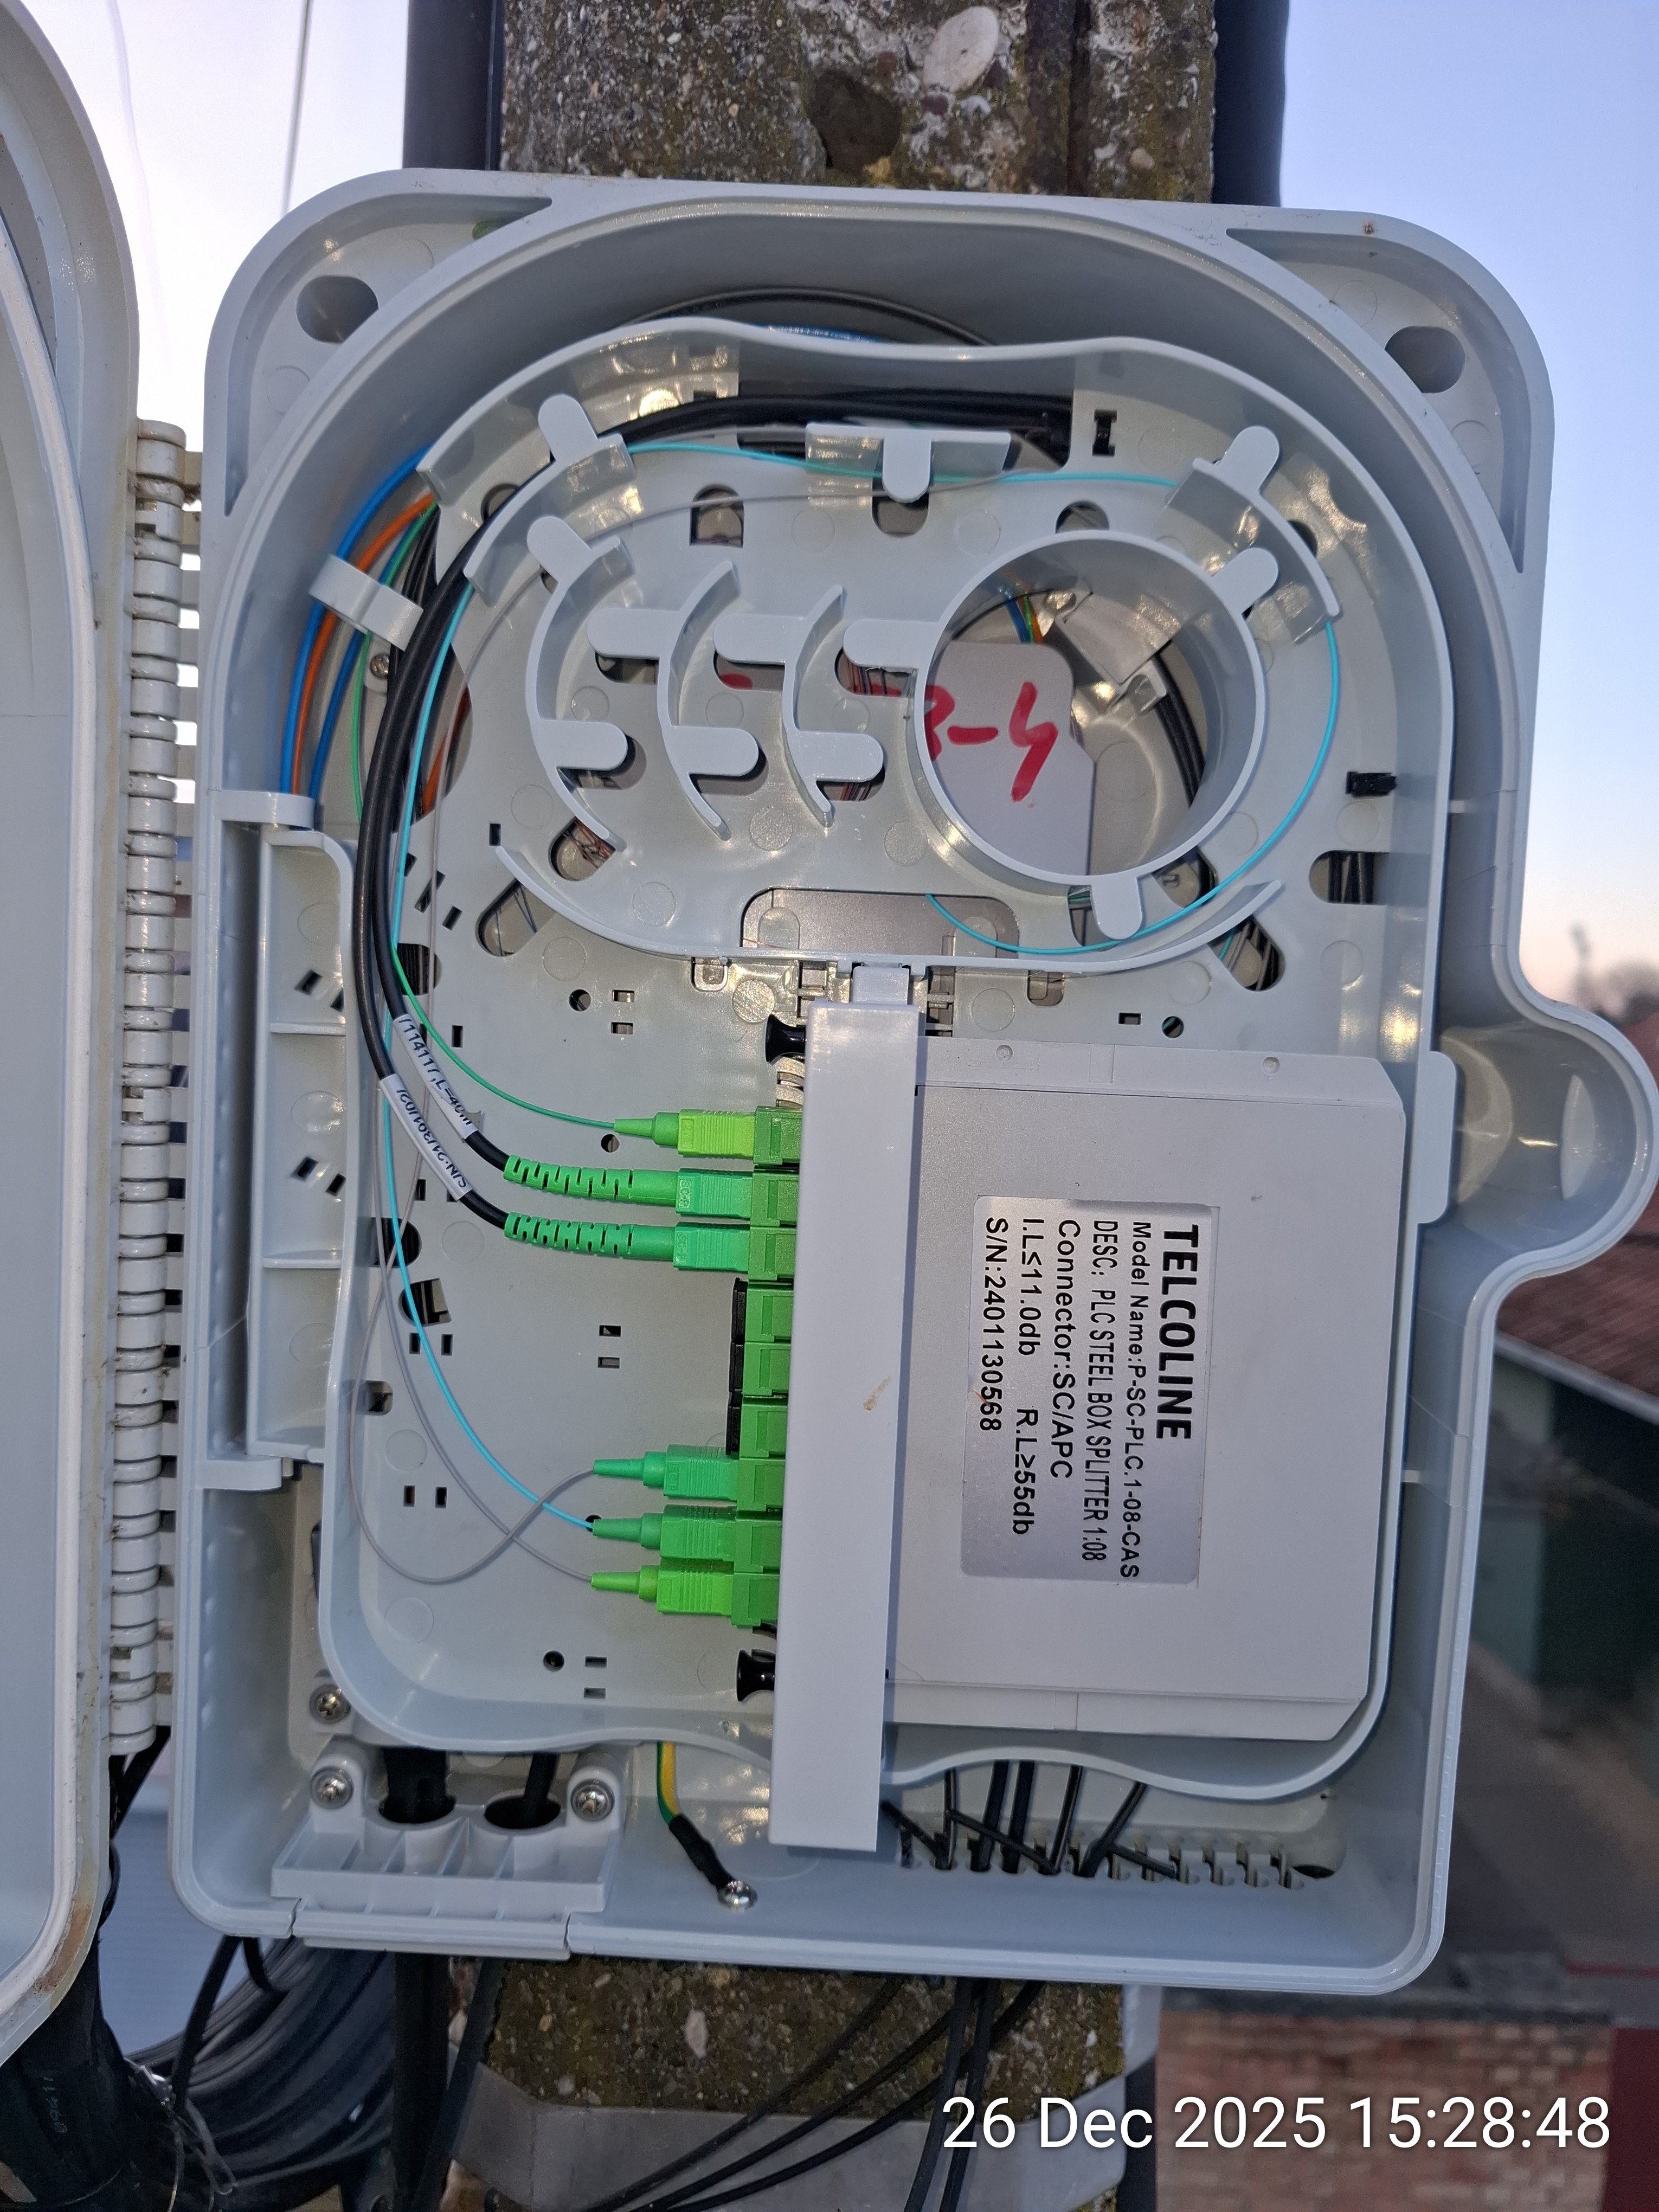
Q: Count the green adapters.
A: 9